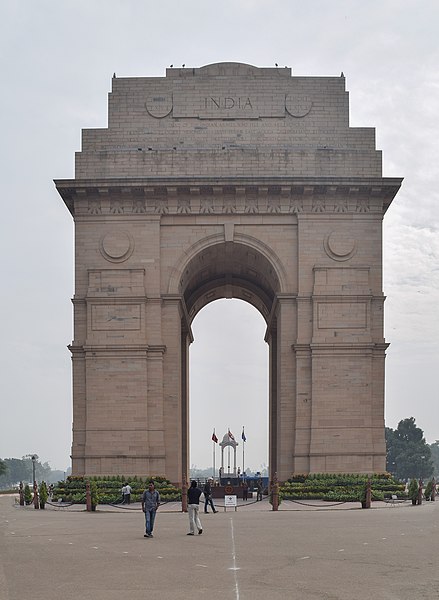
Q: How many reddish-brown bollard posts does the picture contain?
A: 8